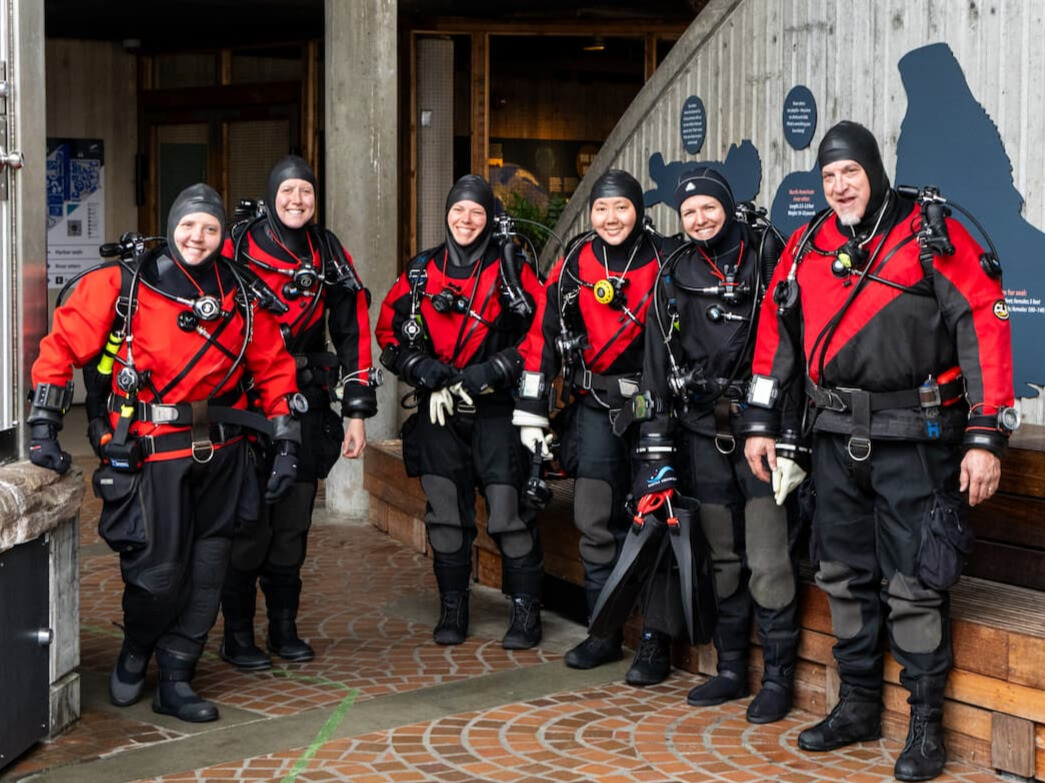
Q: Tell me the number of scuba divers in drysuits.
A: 6